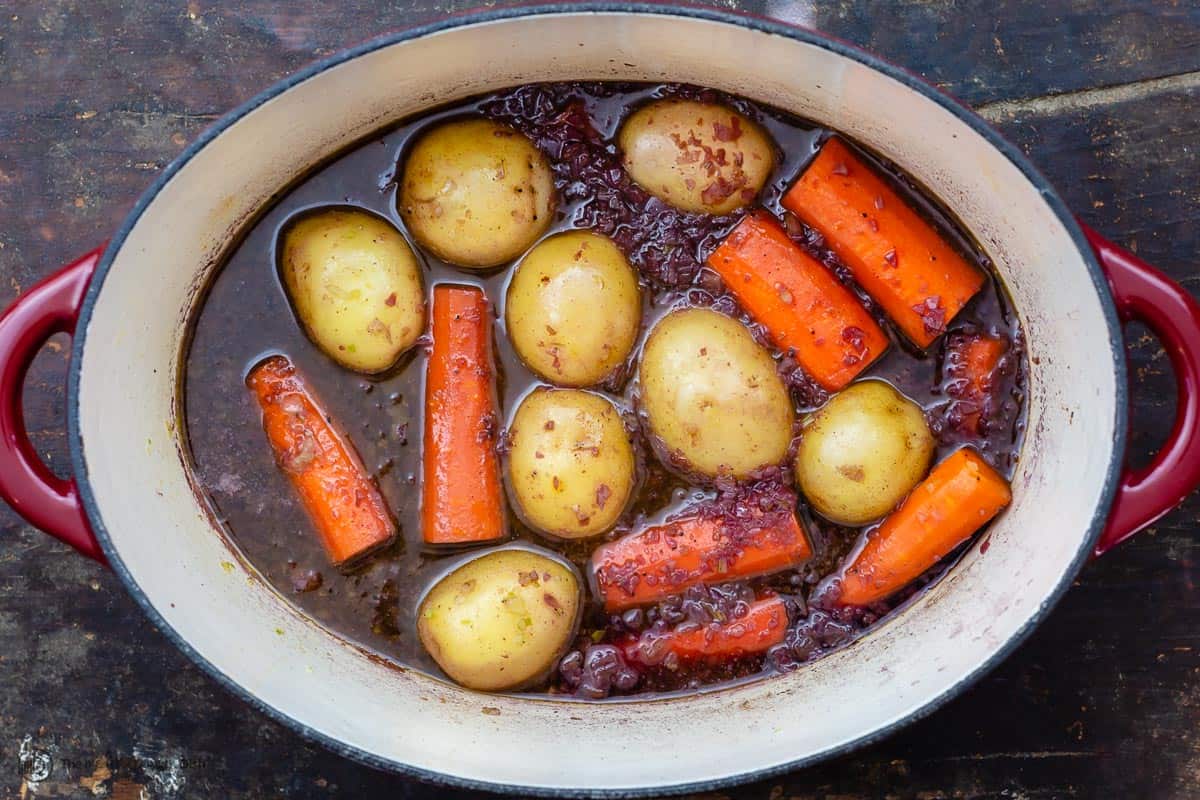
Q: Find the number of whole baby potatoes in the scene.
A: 8